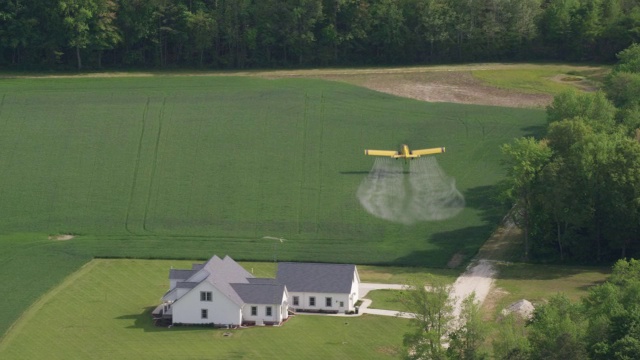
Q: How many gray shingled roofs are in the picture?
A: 2